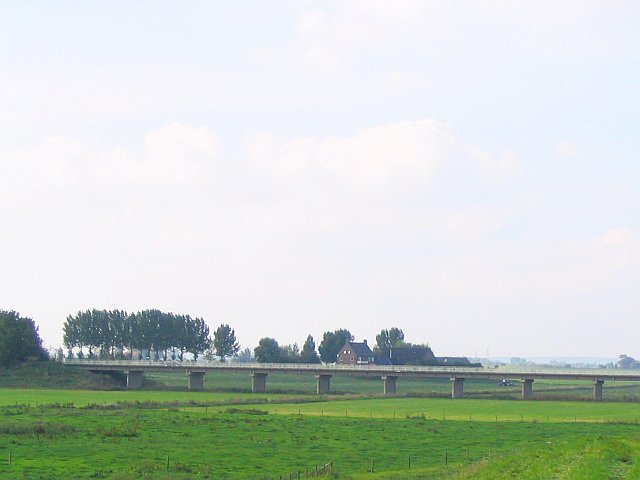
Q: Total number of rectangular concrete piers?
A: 8